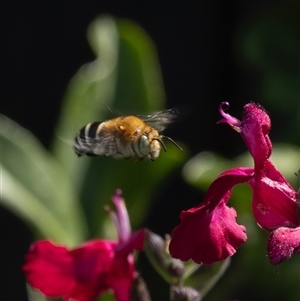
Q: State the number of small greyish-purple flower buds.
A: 3